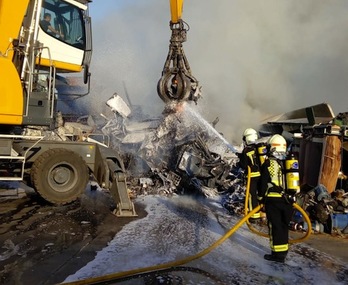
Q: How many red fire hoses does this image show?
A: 0